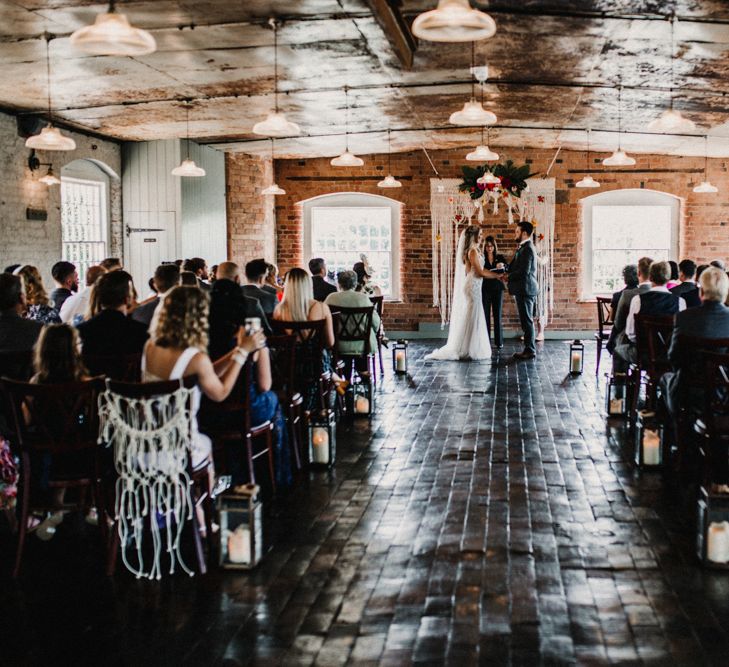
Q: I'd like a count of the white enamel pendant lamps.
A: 15